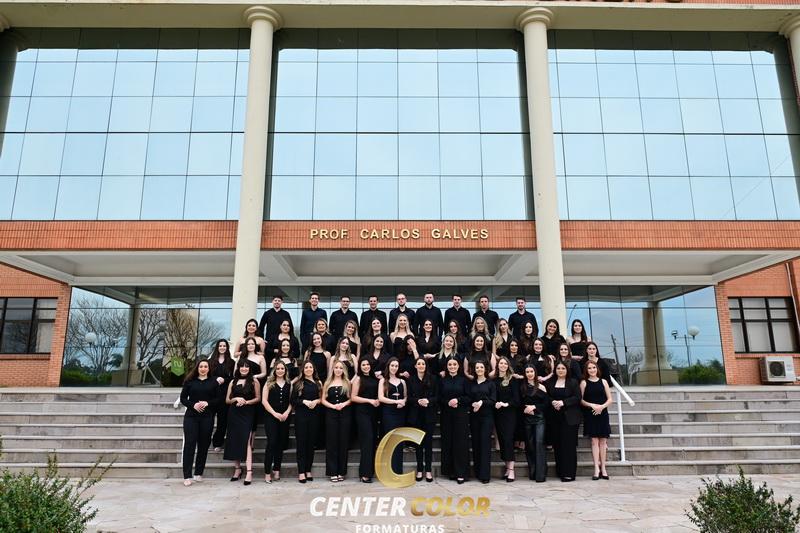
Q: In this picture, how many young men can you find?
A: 9